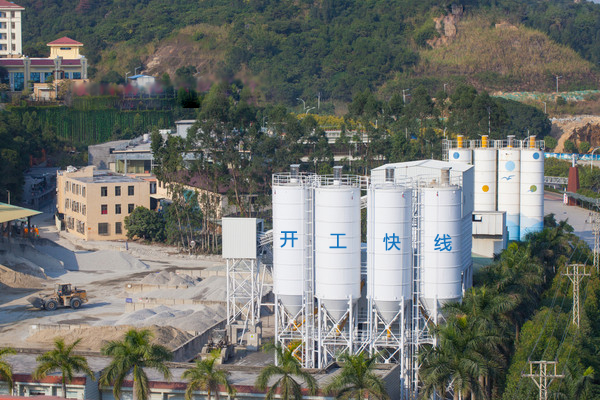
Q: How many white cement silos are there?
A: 8